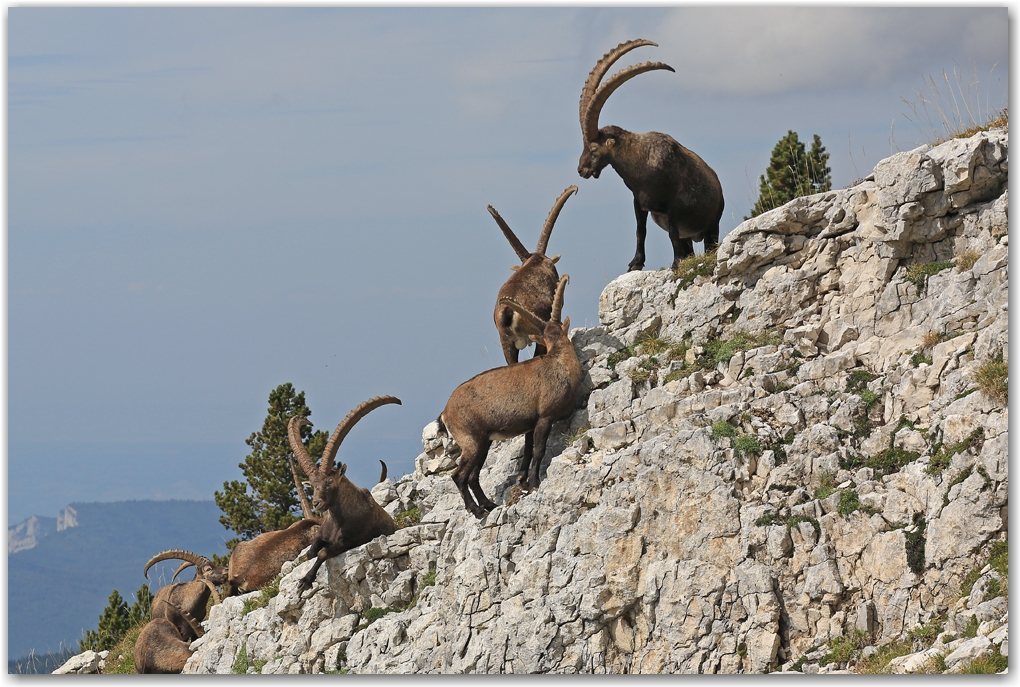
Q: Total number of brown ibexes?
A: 7